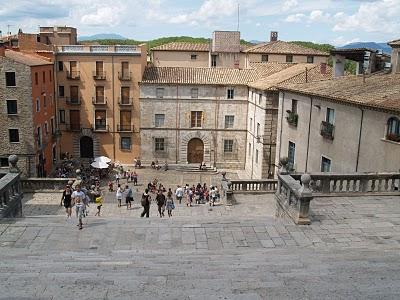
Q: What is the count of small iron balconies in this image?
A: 11